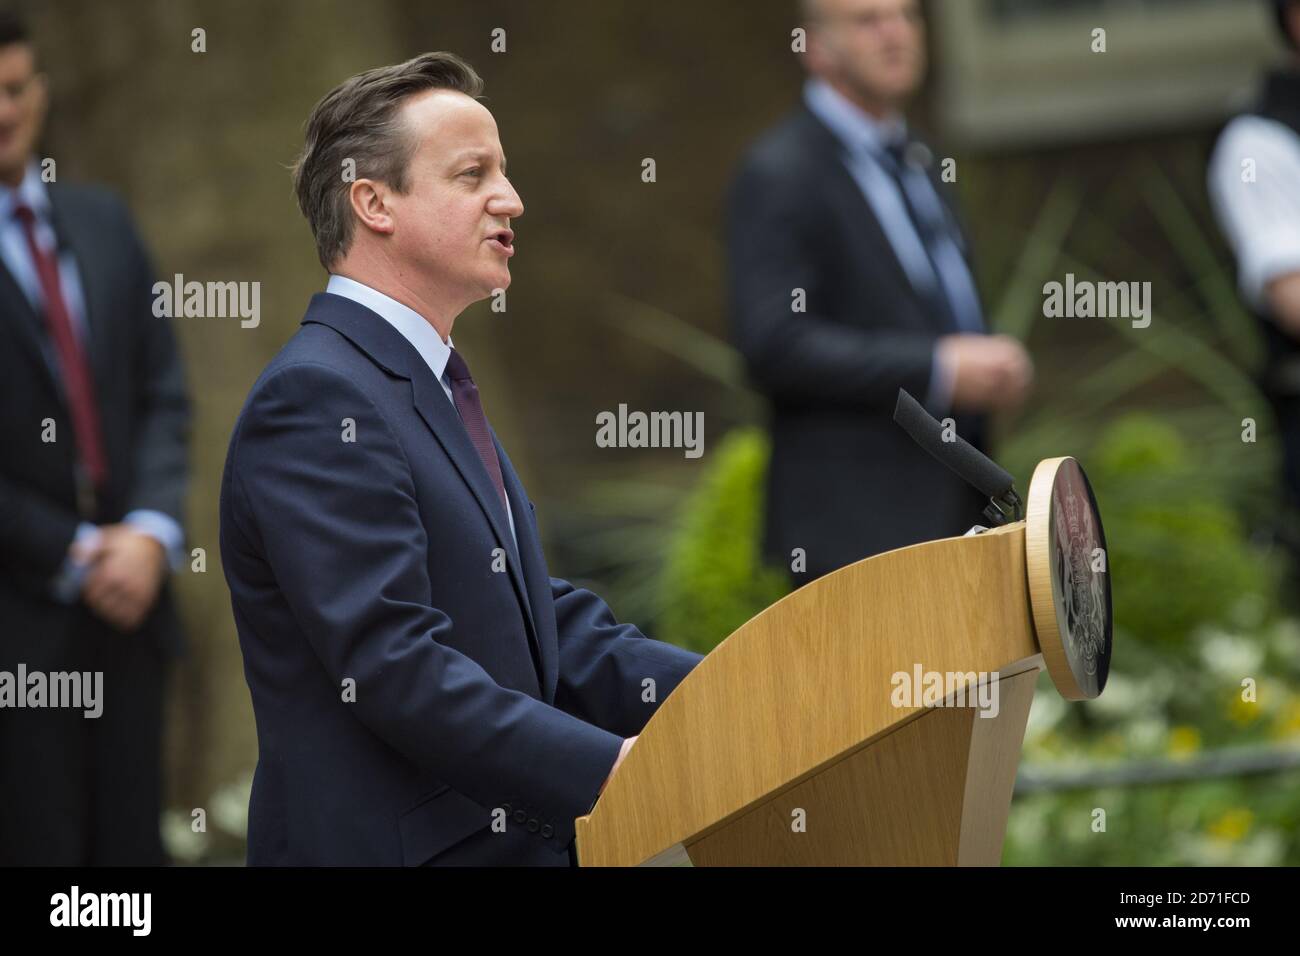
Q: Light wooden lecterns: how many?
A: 1